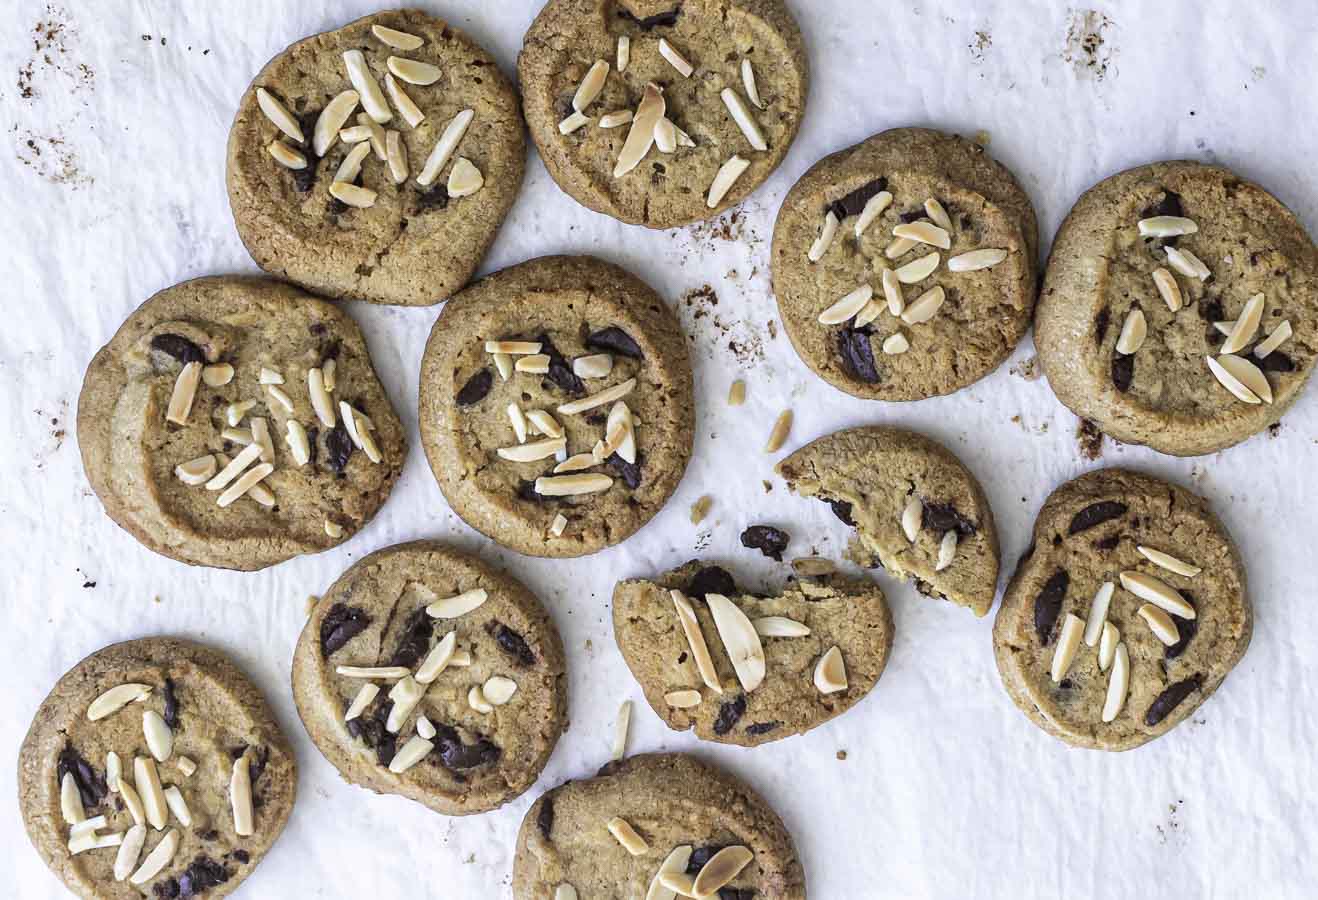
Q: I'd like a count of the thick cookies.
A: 11